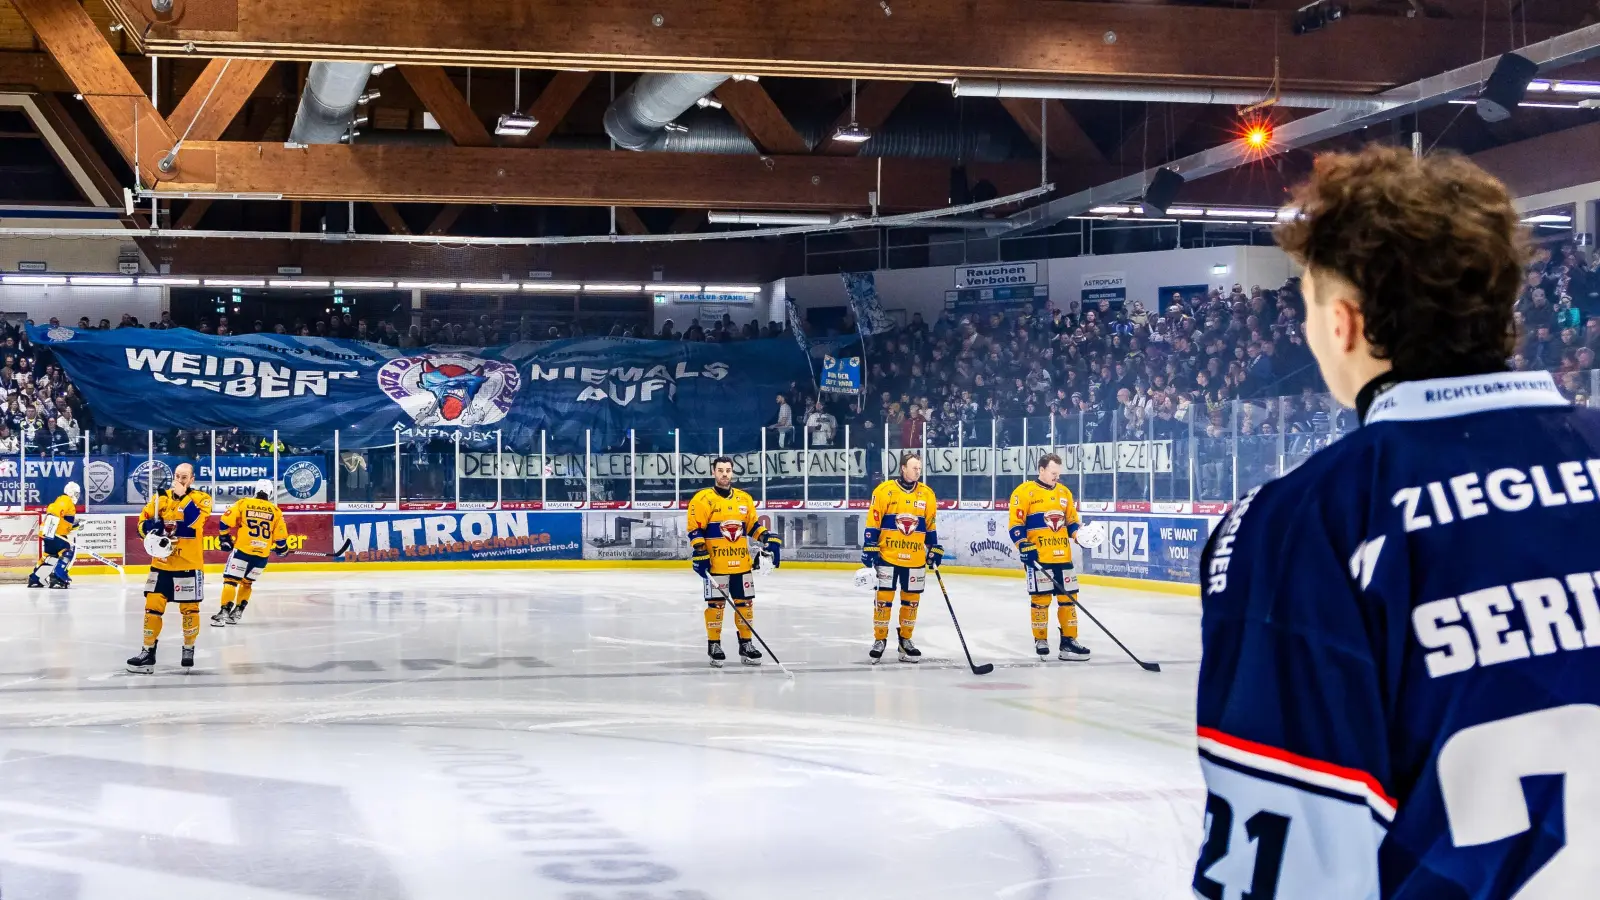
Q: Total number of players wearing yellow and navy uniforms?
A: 6